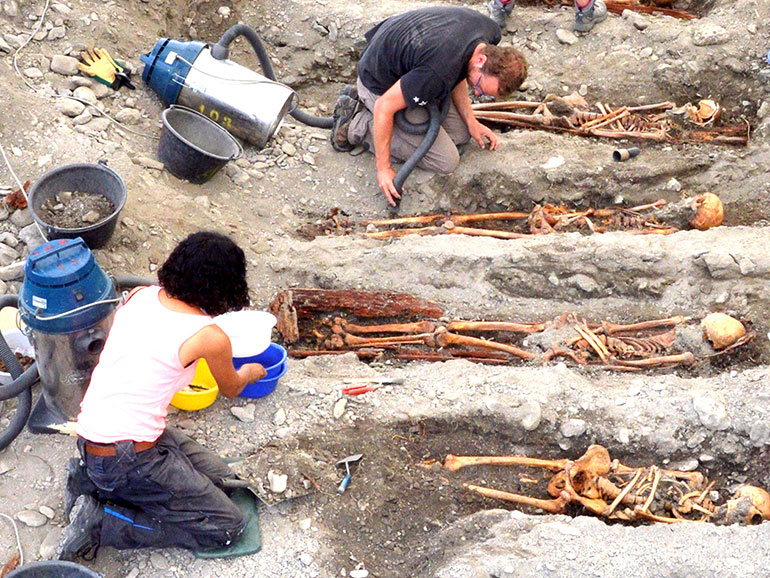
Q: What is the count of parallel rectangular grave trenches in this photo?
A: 4